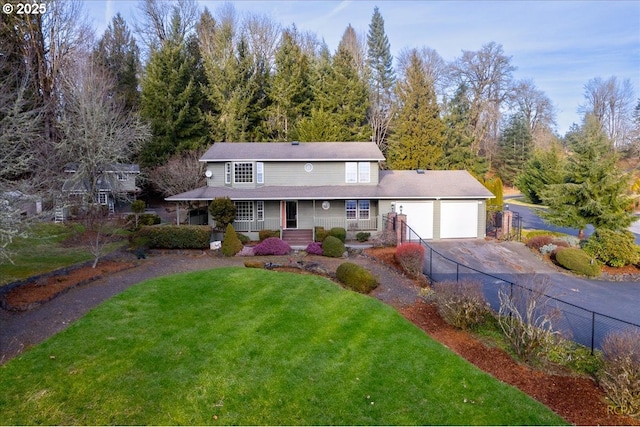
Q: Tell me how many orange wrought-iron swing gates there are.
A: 0